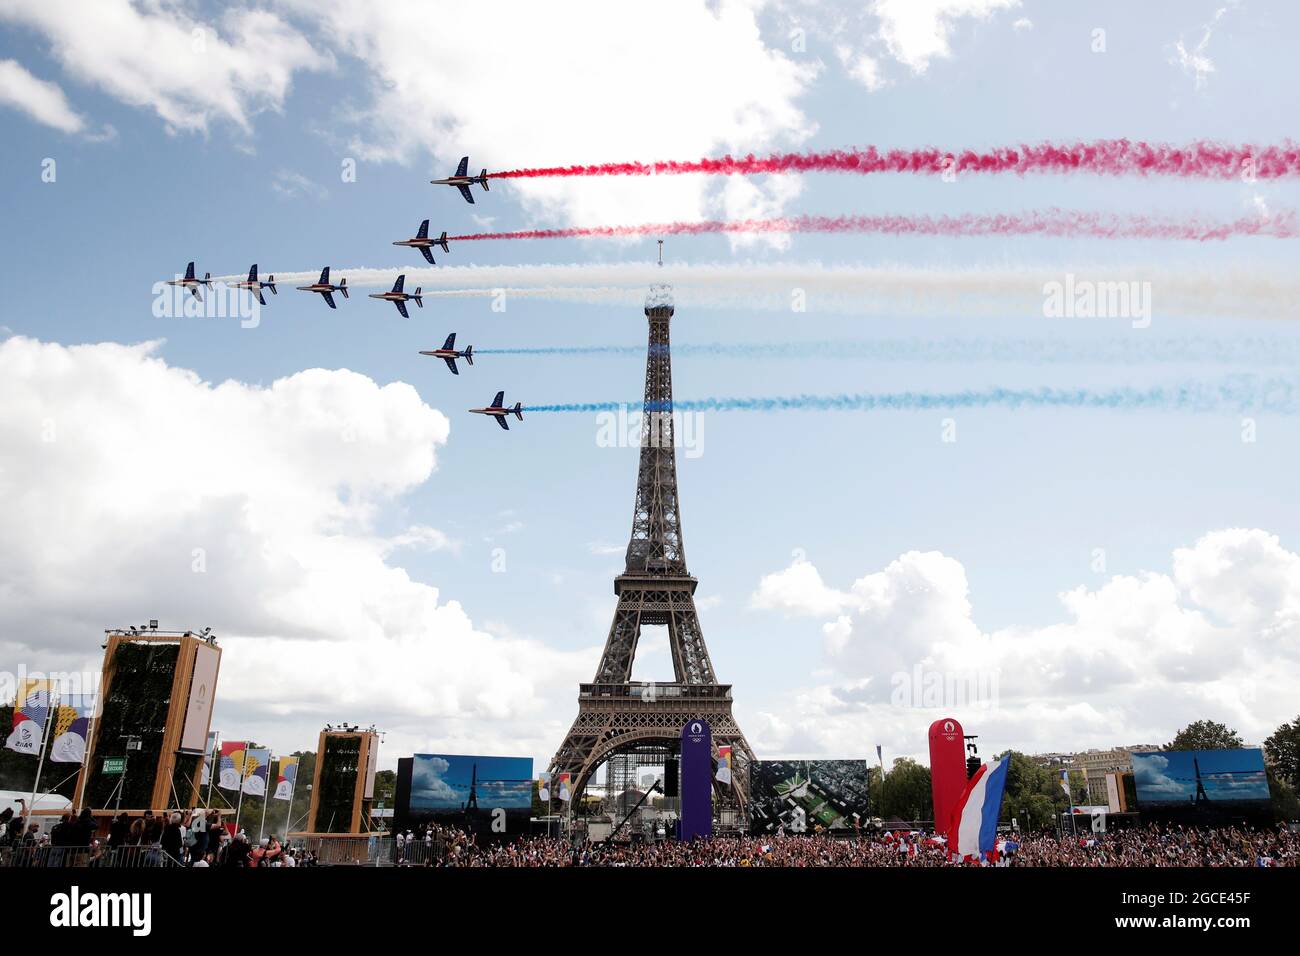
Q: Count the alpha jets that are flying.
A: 8